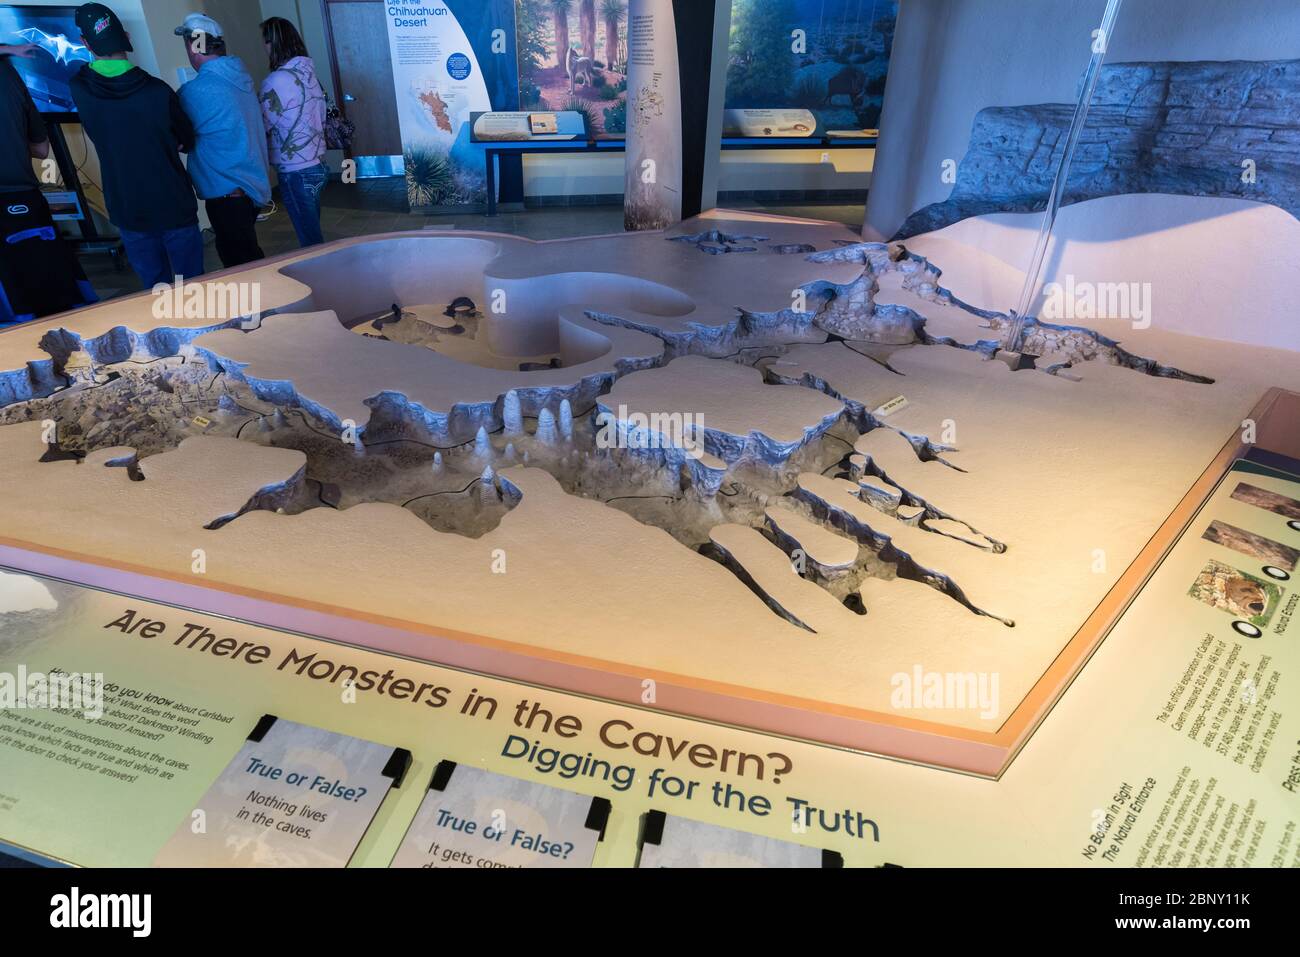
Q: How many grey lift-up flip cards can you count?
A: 3